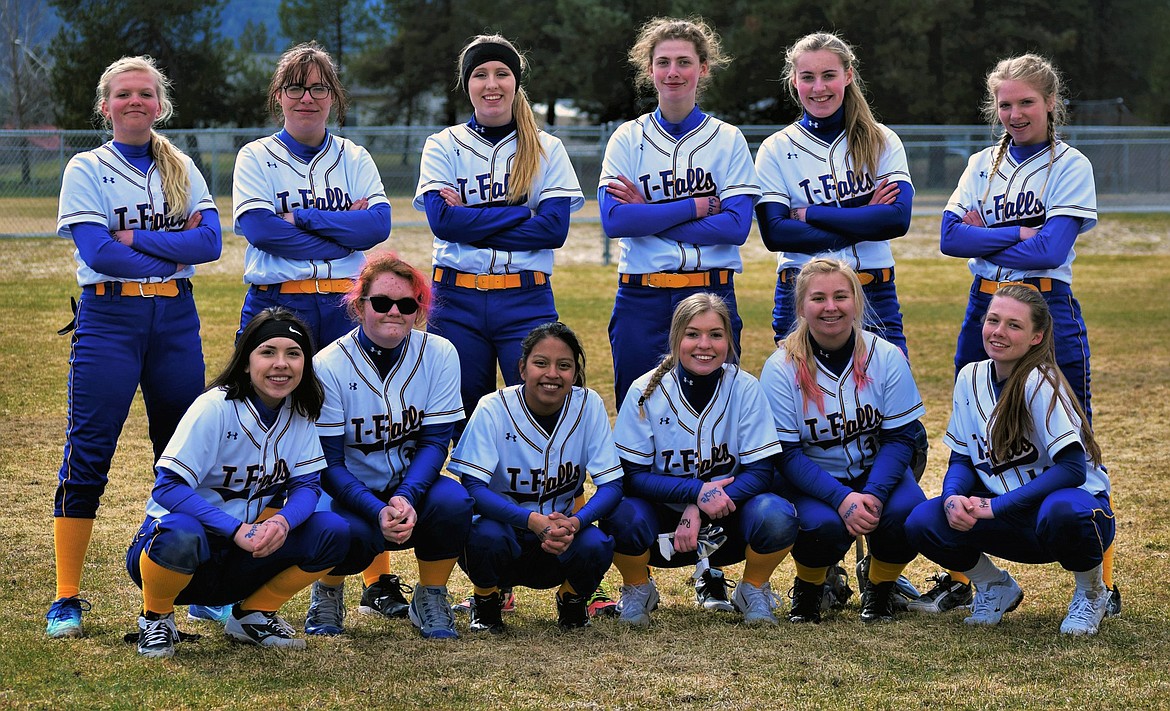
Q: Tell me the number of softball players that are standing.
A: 6